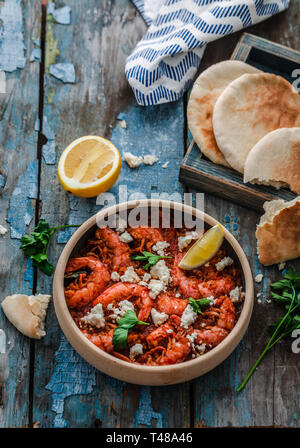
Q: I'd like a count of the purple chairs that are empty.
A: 0